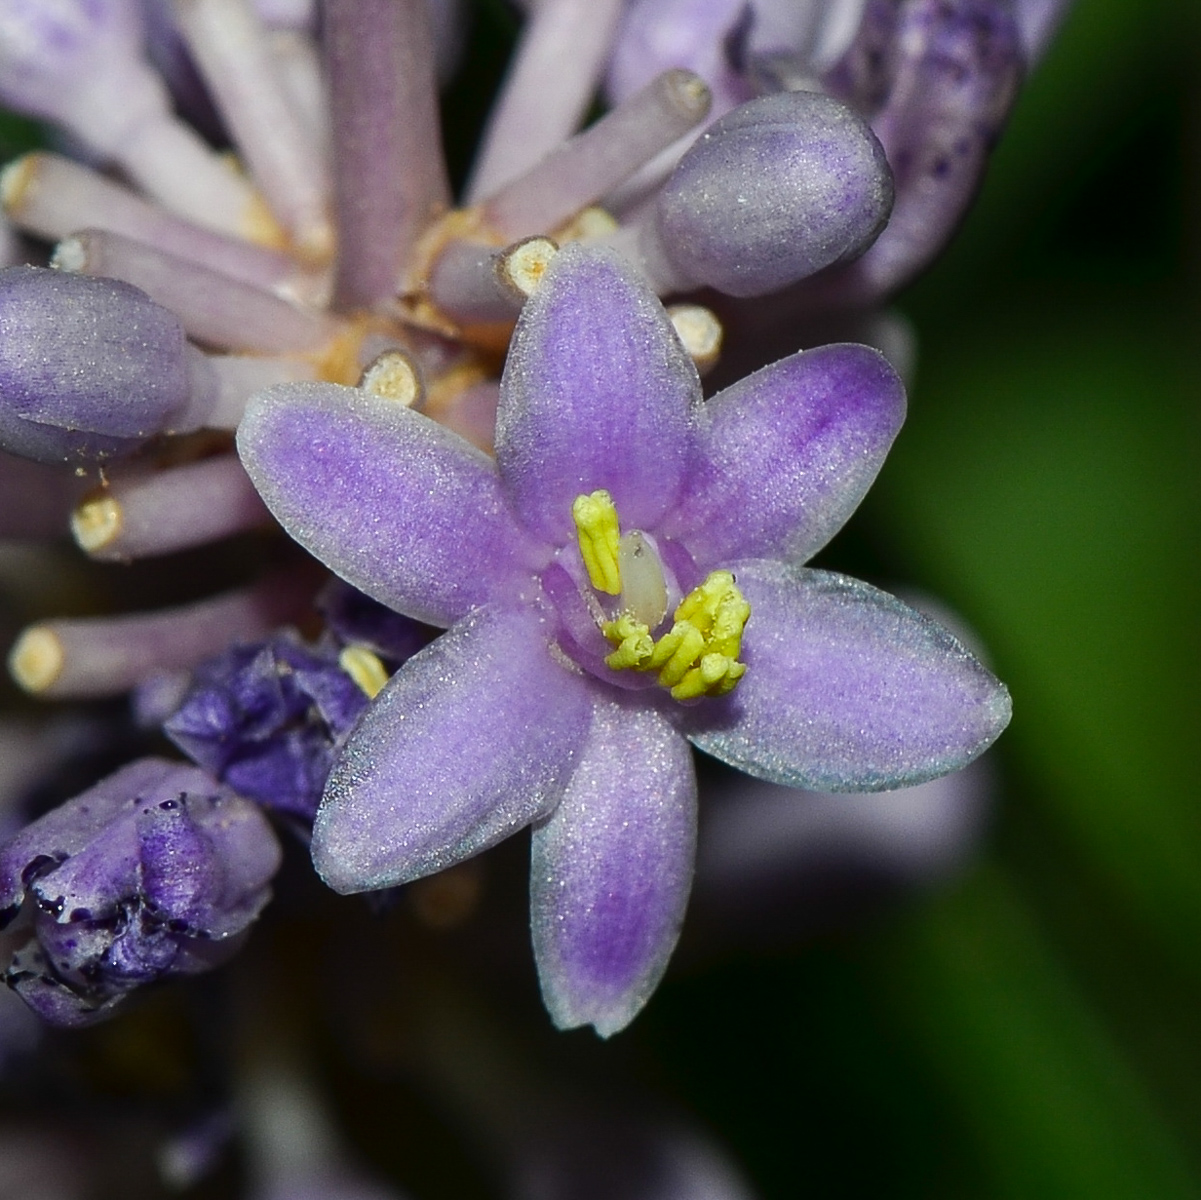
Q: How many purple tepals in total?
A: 6